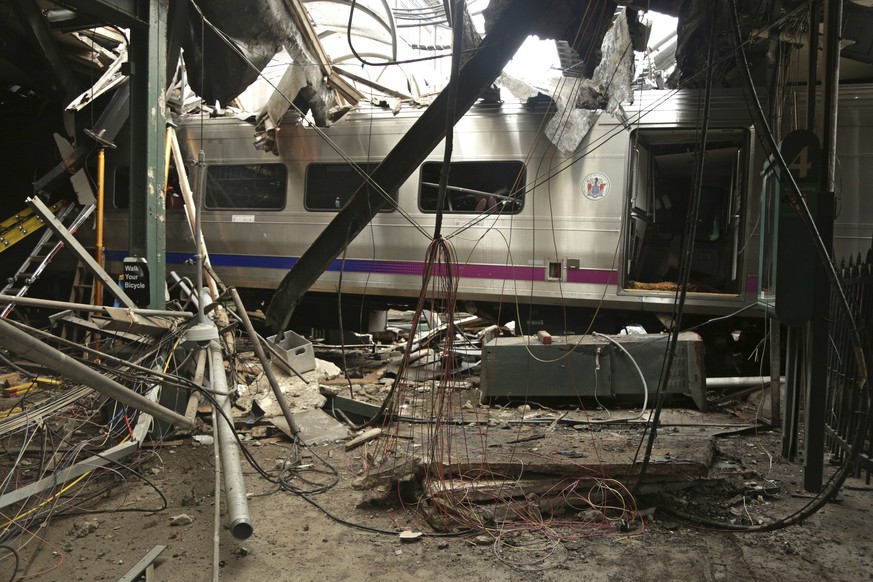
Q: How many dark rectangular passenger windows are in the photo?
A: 4